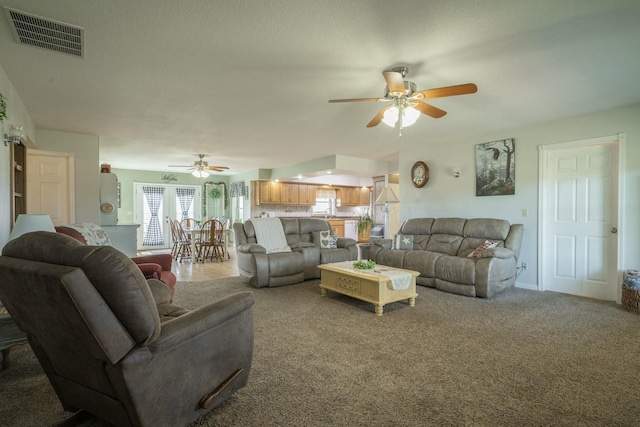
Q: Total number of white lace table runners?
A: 1